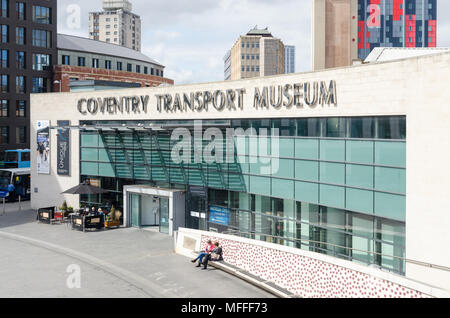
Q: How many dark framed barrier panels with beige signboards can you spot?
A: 3